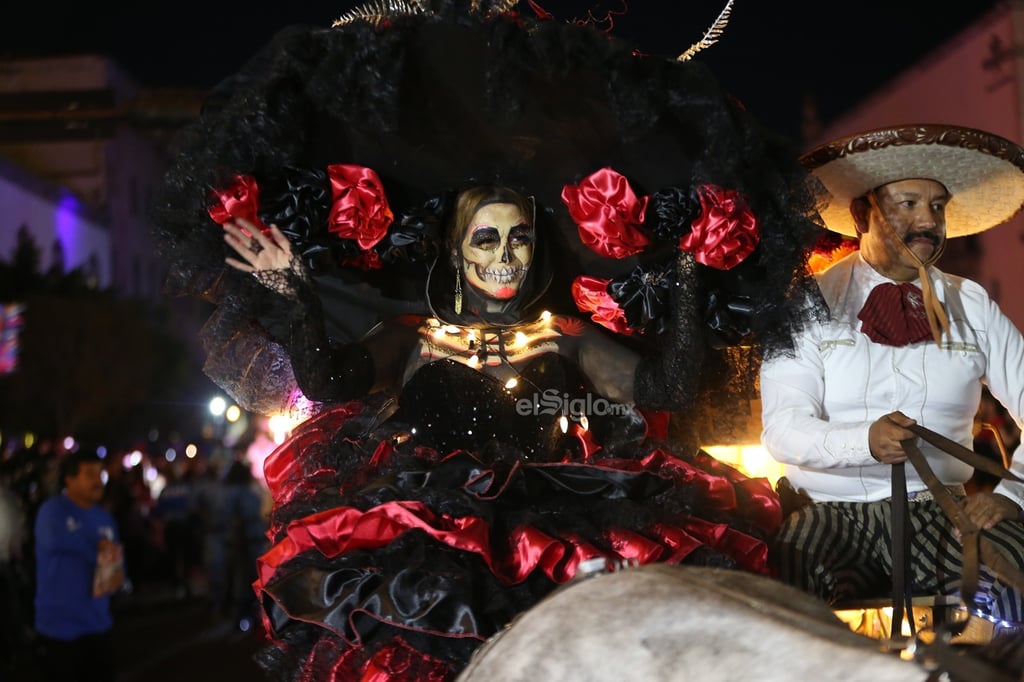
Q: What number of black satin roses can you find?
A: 5